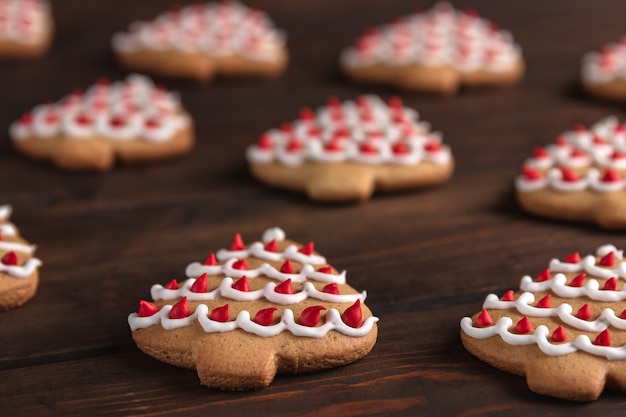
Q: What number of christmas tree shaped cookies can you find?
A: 10